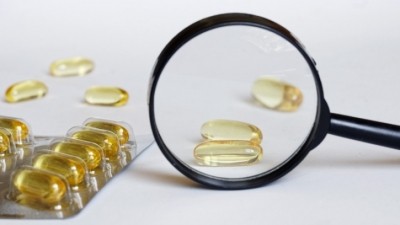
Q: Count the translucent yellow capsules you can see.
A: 13